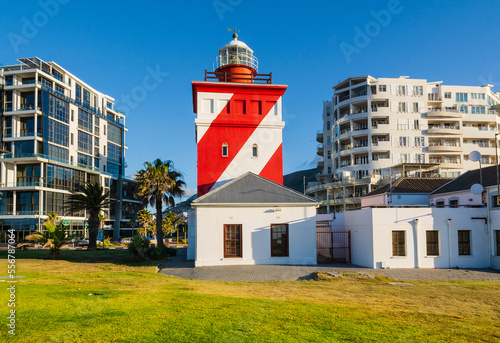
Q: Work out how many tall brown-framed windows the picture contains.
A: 2